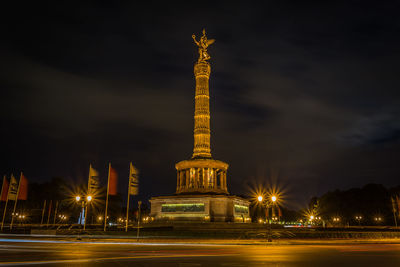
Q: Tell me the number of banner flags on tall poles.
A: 6